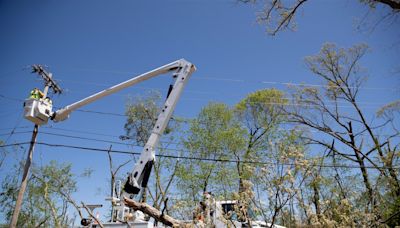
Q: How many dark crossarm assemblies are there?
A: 1